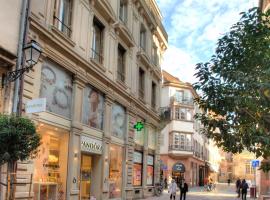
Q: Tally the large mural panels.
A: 3